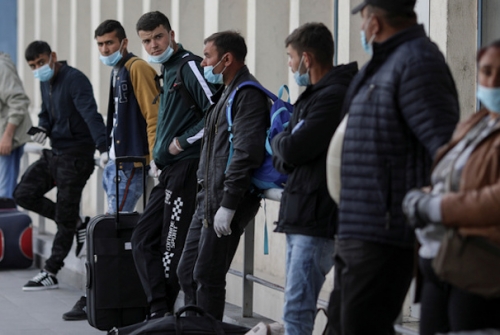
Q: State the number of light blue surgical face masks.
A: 7